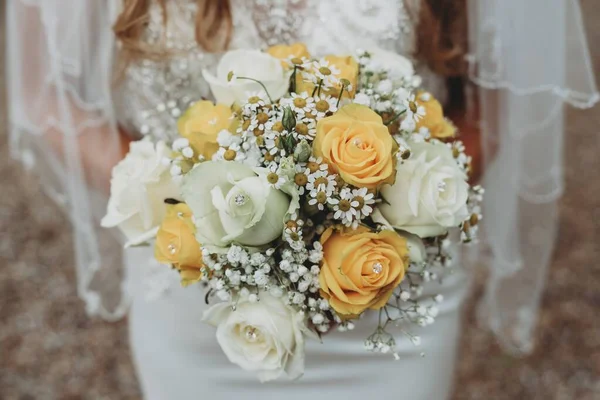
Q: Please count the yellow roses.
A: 7